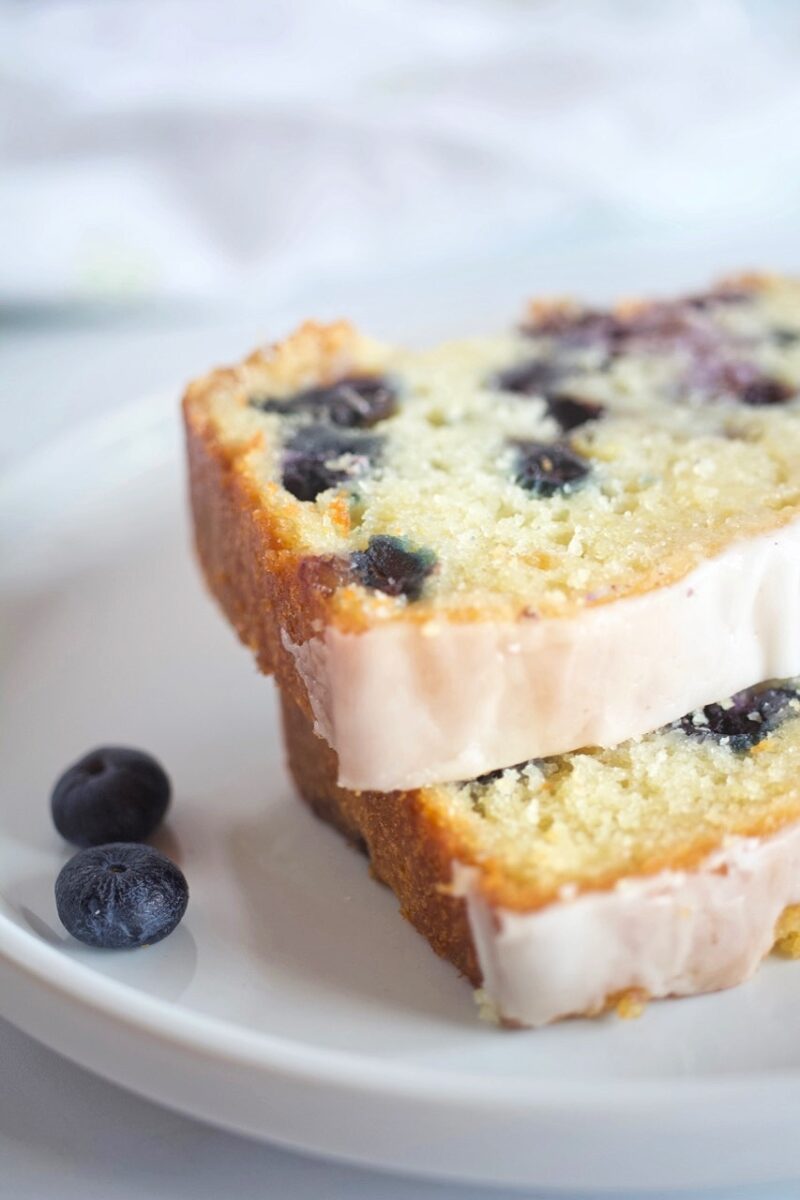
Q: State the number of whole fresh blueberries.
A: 2